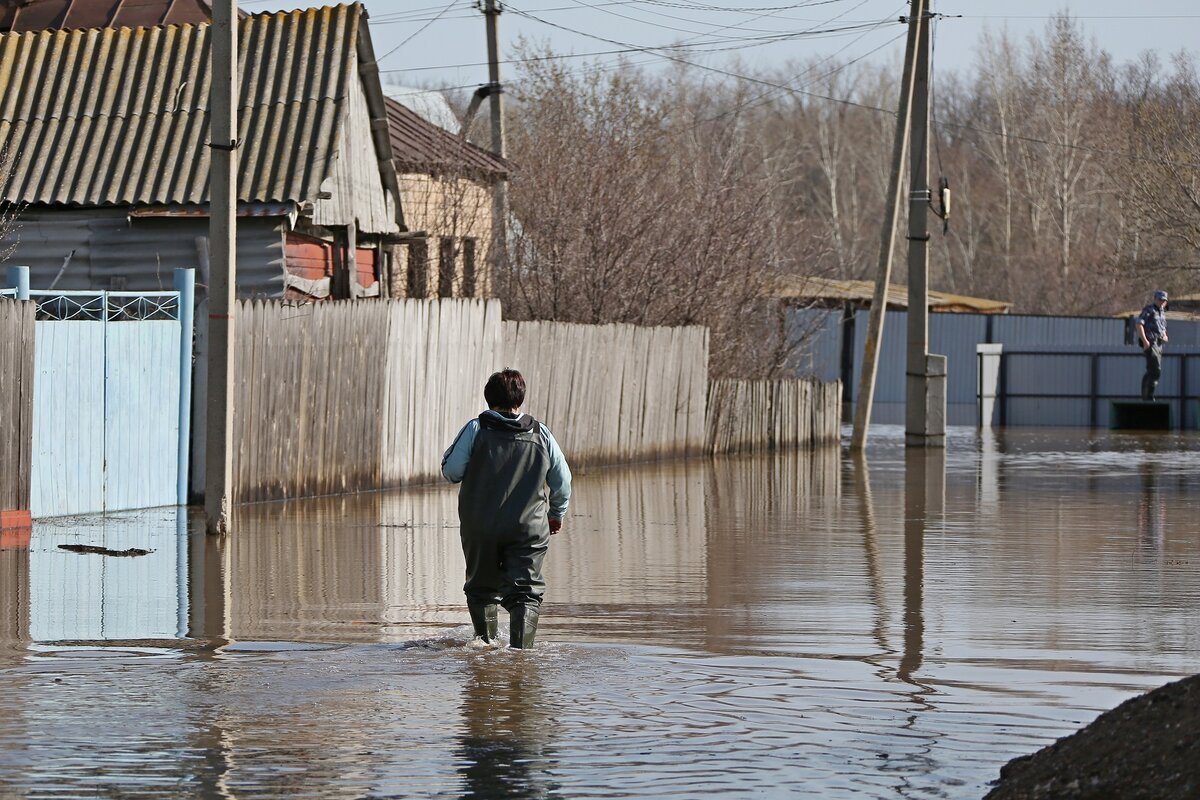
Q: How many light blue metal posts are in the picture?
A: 2